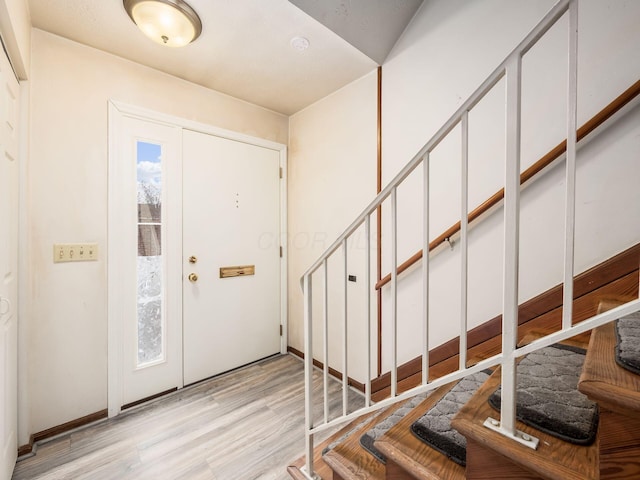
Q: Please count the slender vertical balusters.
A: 7